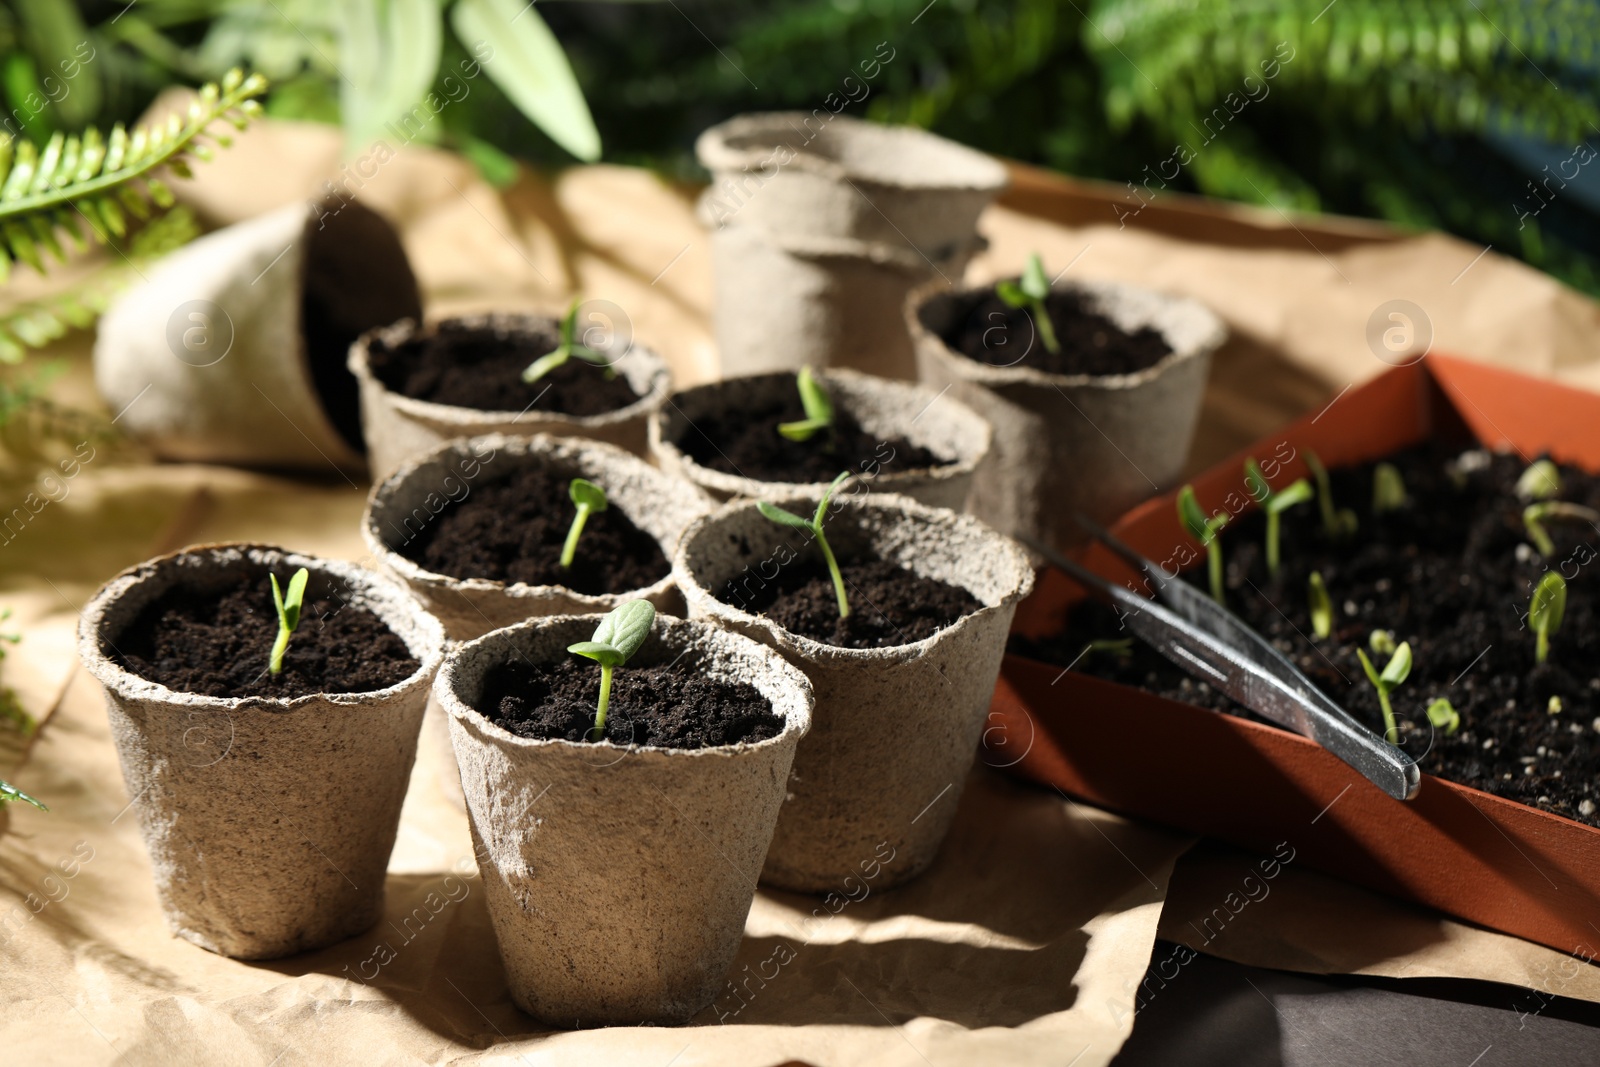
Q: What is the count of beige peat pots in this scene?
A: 10